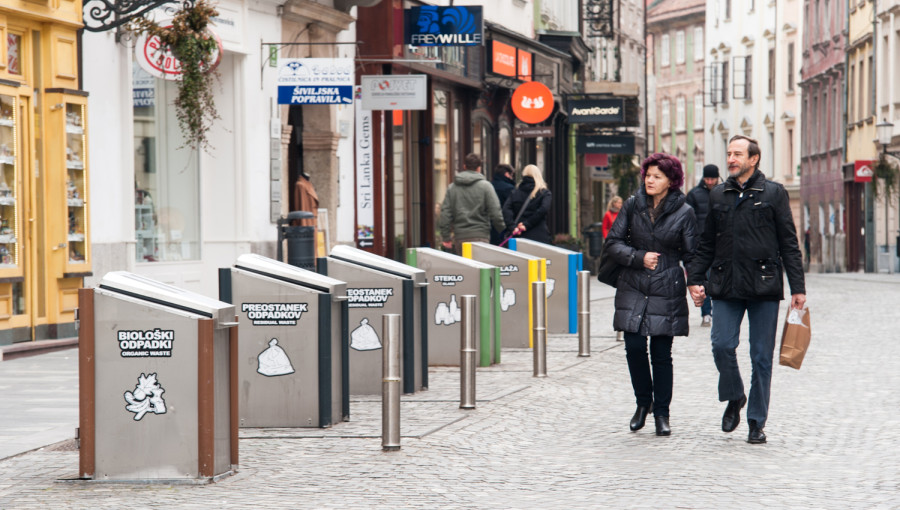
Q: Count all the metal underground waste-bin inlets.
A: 6